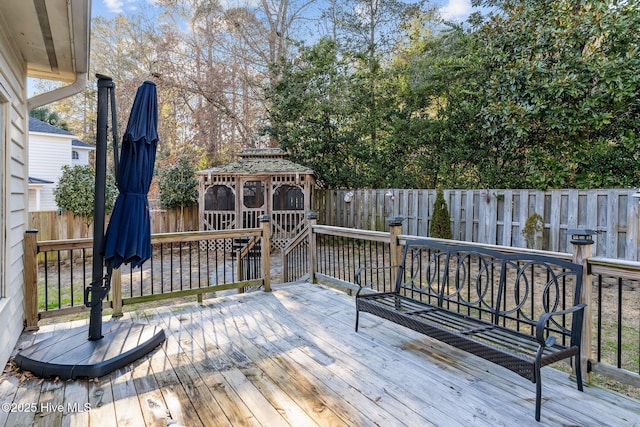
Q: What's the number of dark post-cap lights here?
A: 4